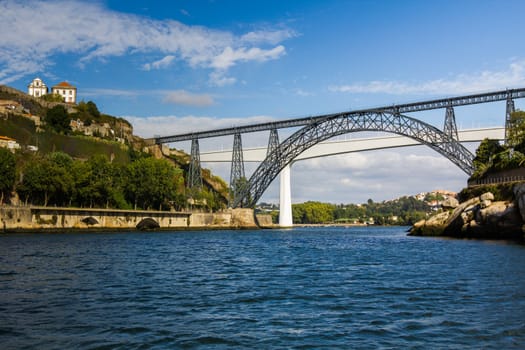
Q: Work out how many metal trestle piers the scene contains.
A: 5